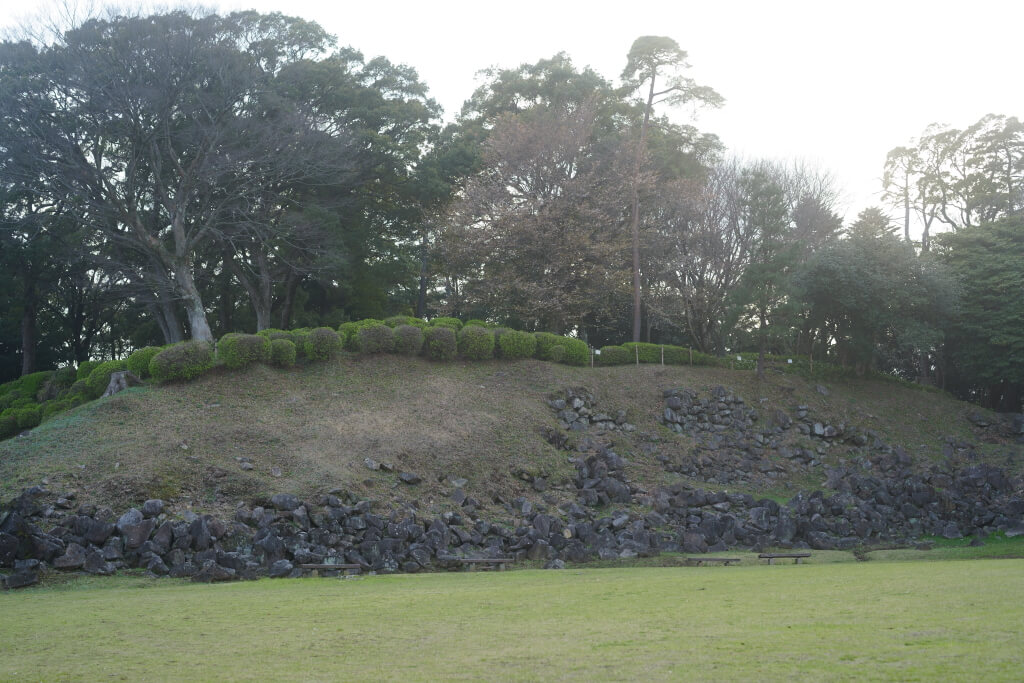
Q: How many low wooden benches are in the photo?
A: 4